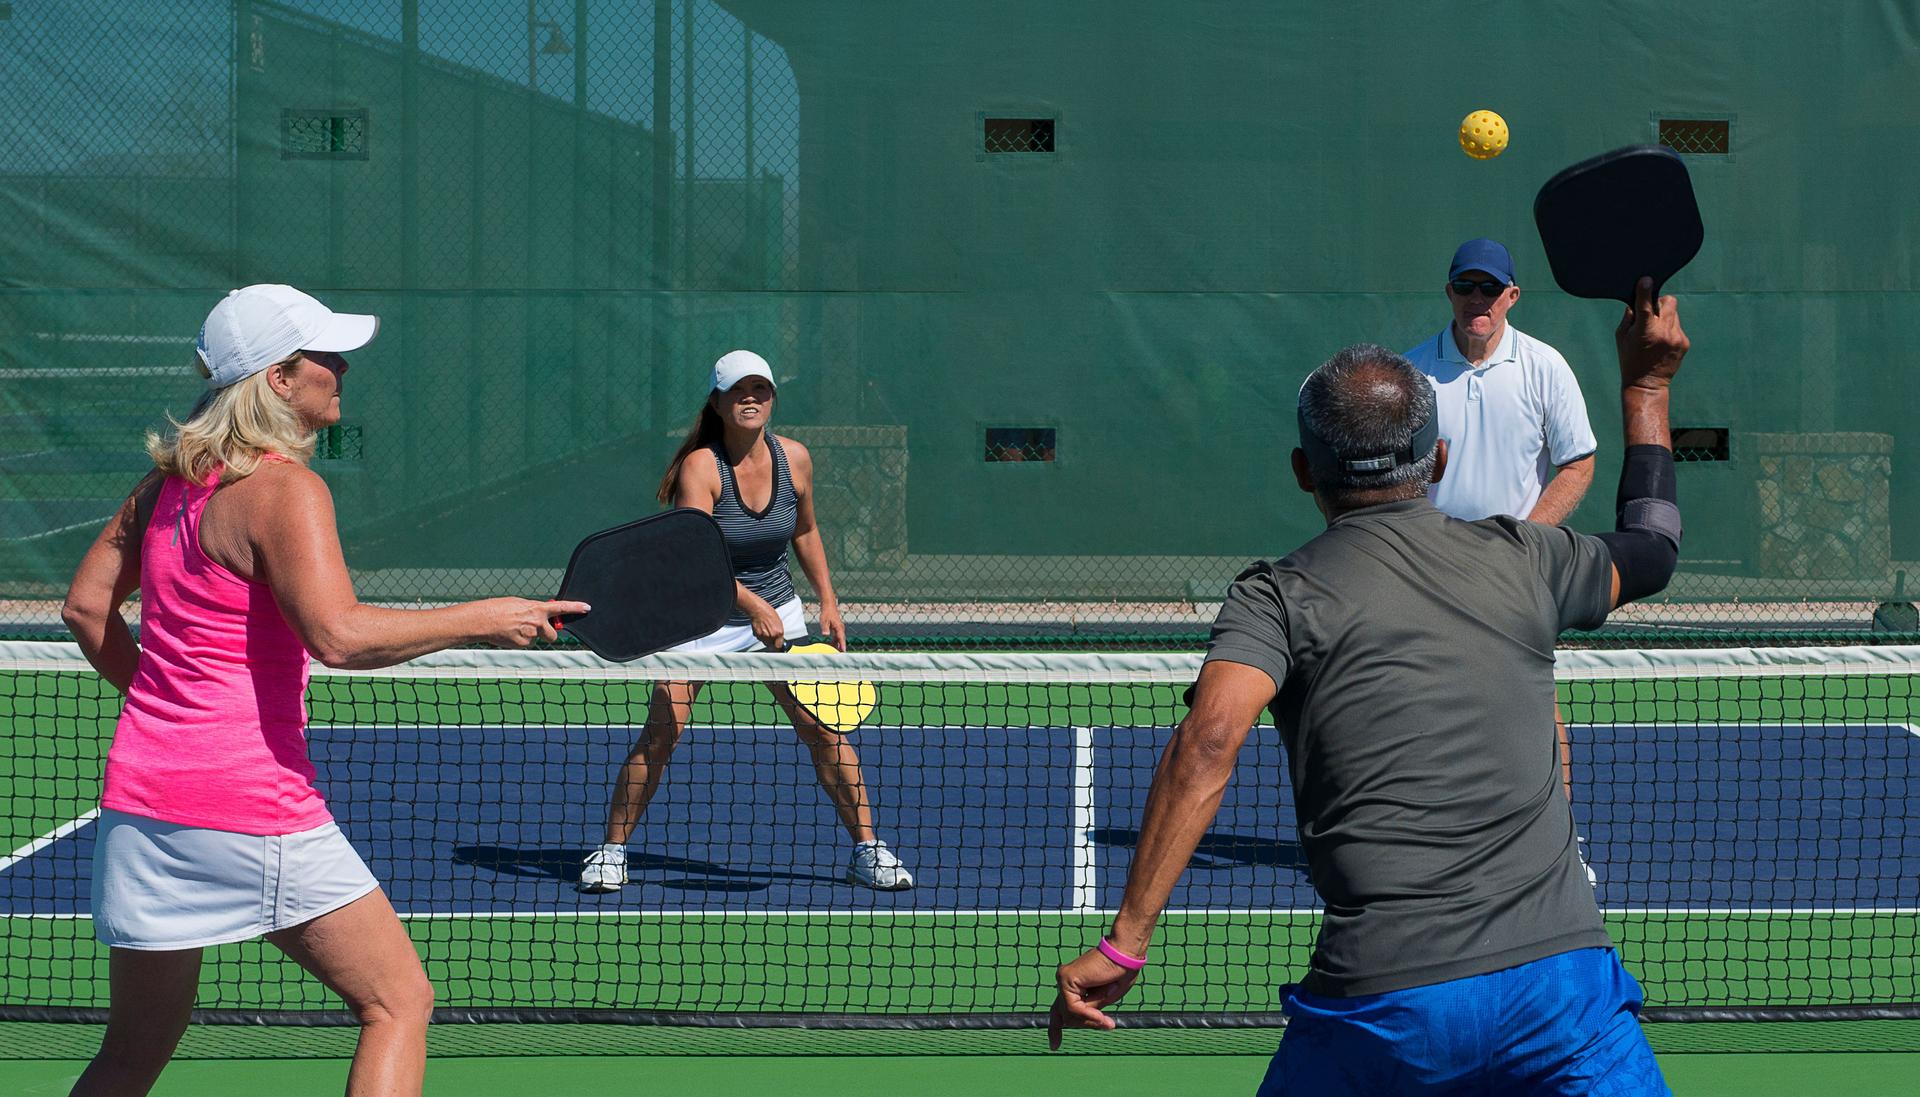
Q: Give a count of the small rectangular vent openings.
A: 6